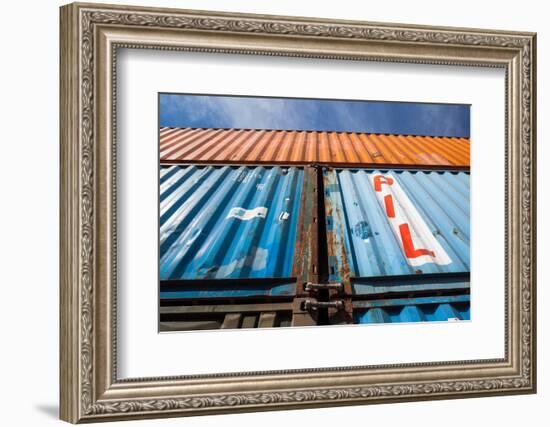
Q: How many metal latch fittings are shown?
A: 2